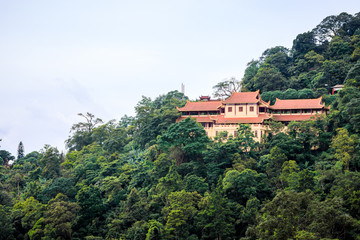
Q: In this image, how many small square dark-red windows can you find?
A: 3